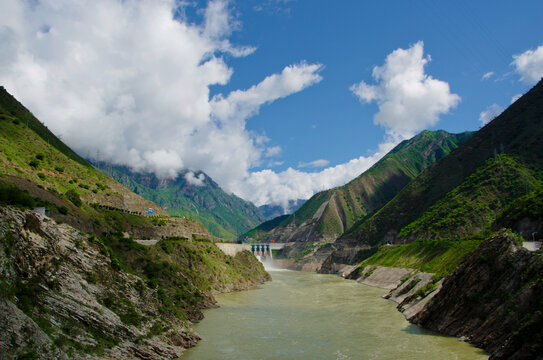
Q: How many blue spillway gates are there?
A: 4